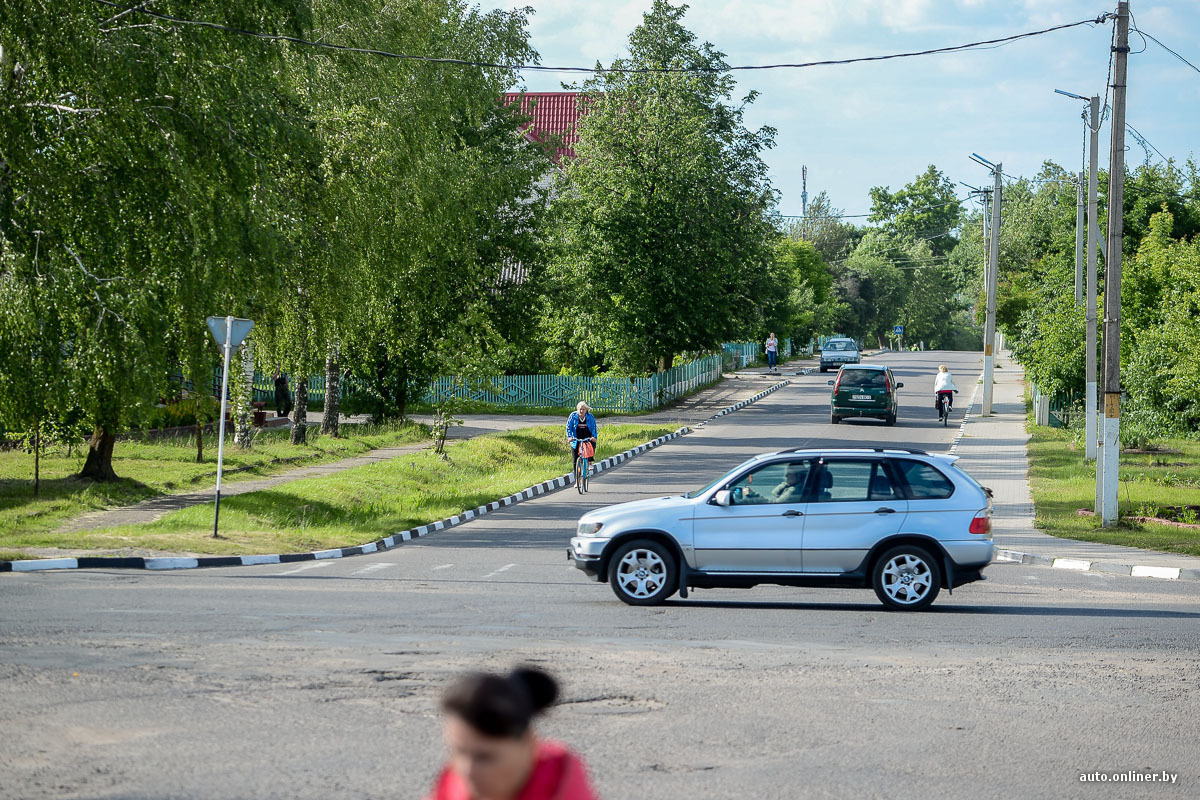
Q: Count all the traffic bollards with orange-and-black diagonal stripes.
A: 0